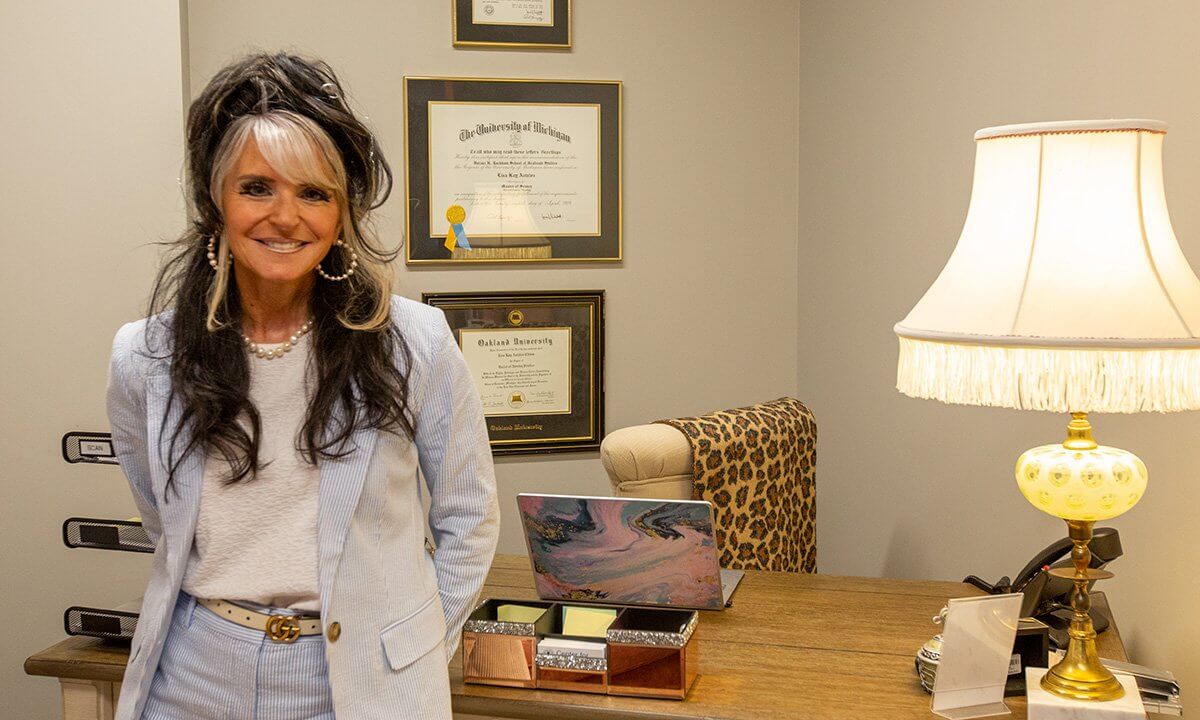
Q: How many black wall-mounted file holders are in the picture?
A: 3